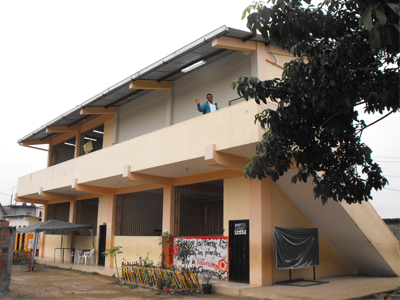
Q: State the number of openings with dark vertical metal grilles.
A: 4